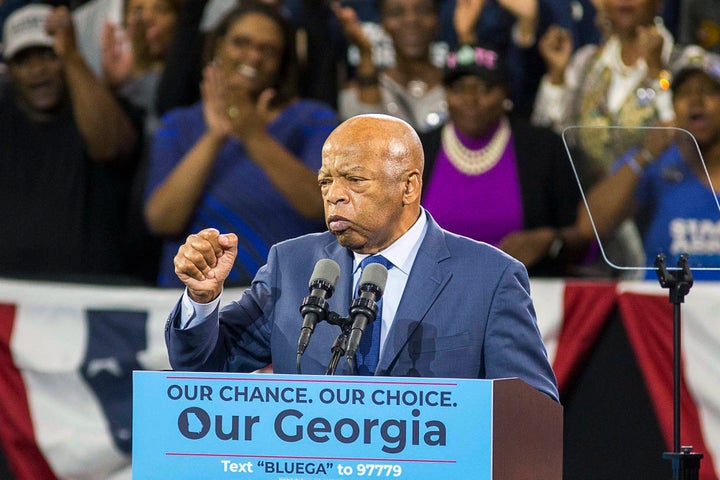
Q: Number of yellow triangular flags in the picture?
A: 0